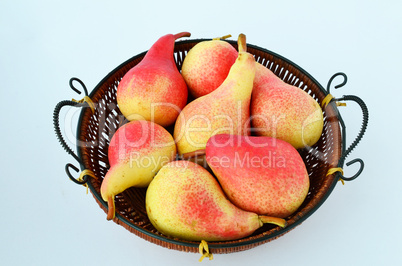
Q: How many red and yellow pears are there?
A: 7